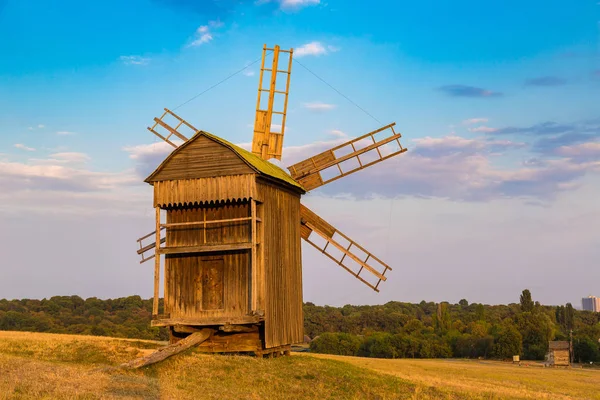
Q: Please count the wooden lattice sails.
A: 5